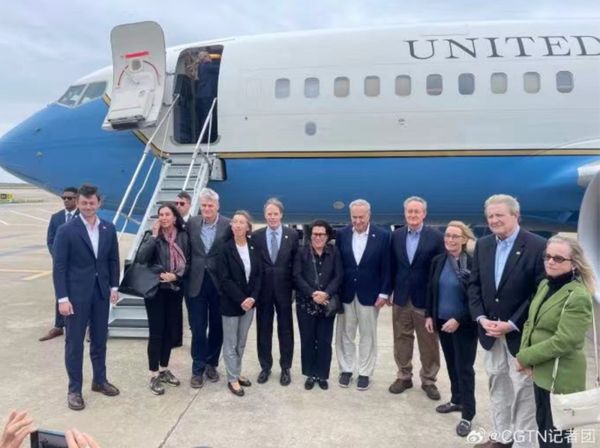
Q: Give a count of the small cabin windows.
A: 10